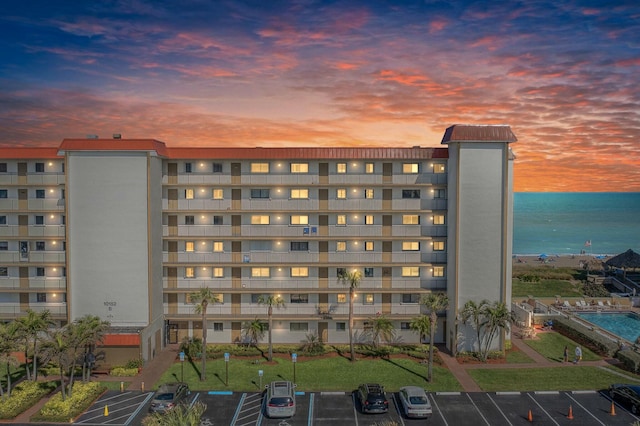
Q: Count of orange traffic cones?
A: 3